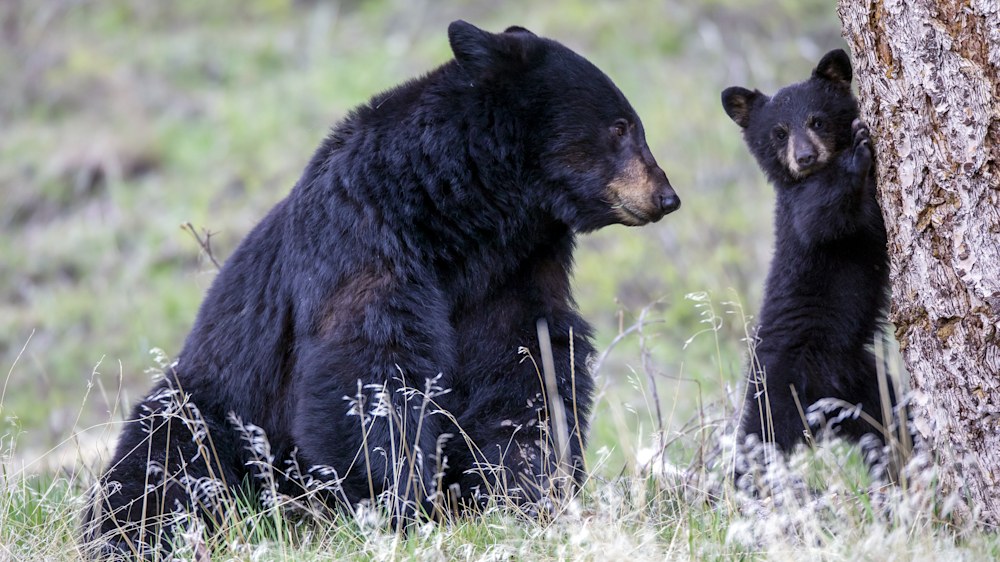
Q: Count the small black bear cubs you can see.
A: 1